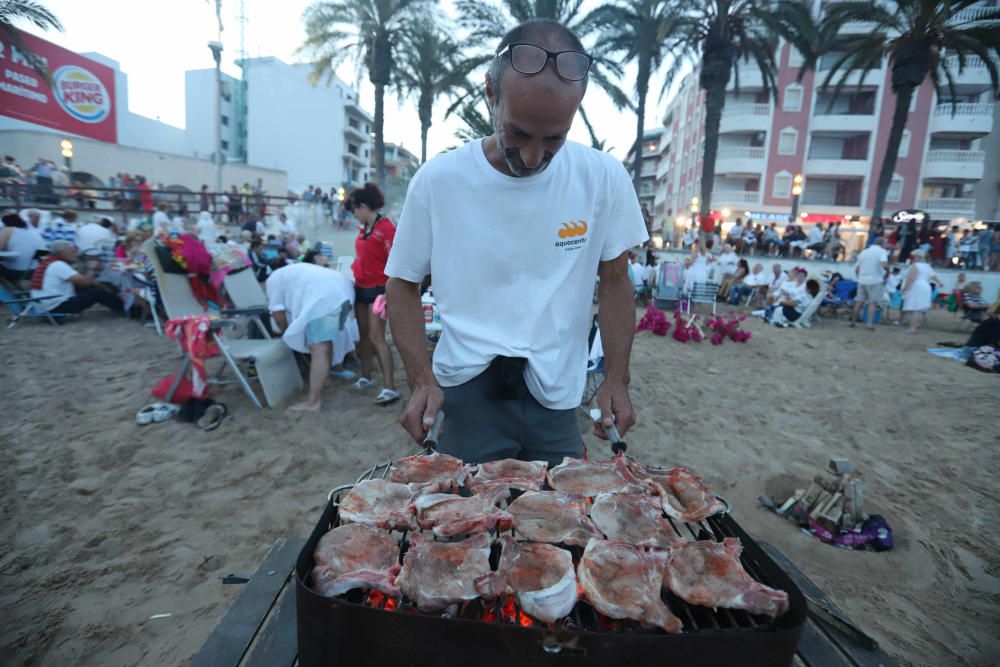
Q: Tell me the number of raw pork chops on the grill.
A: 13